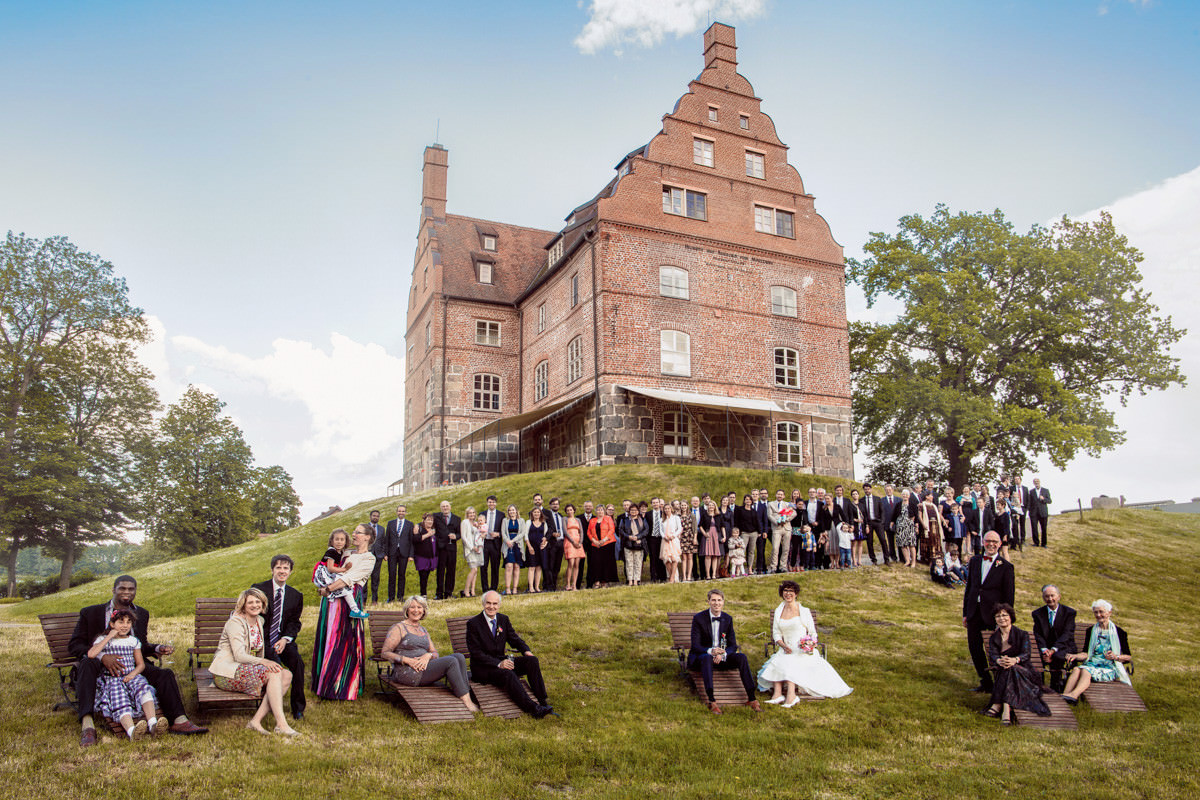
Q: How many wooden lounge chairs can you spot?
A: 8